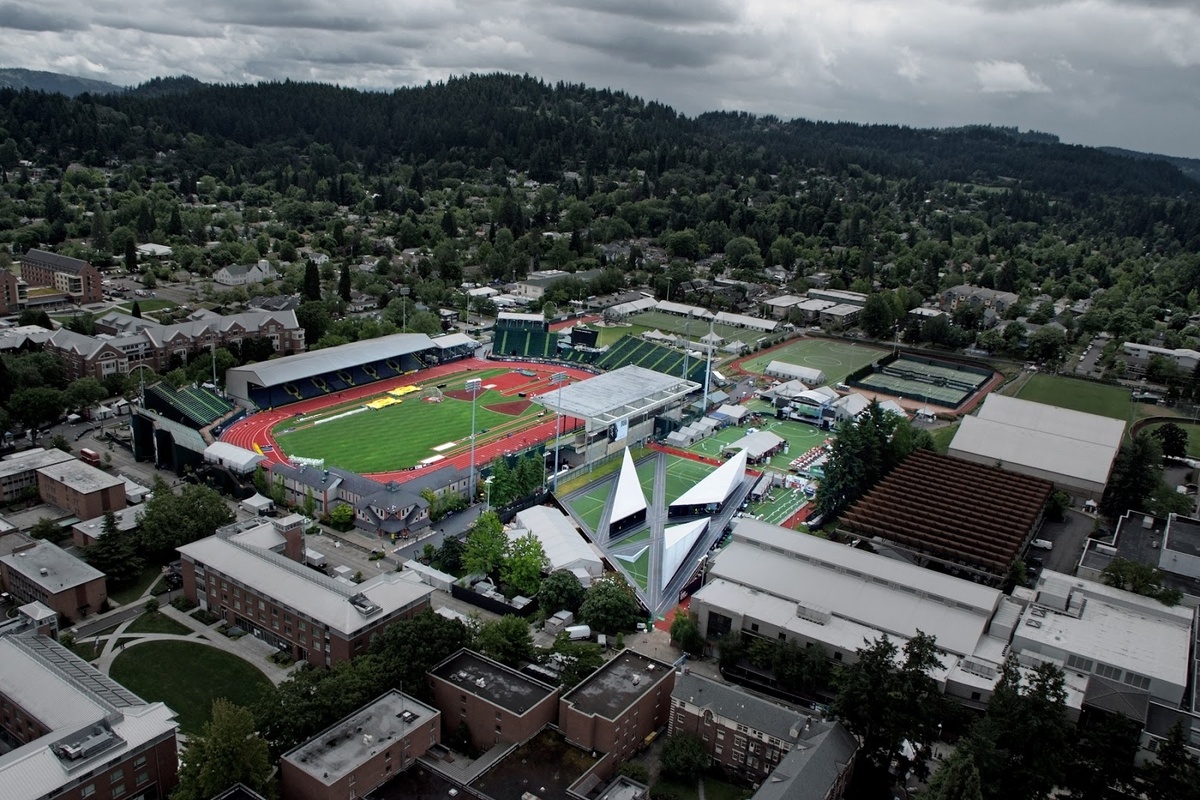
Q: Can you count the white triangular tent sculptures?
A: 3